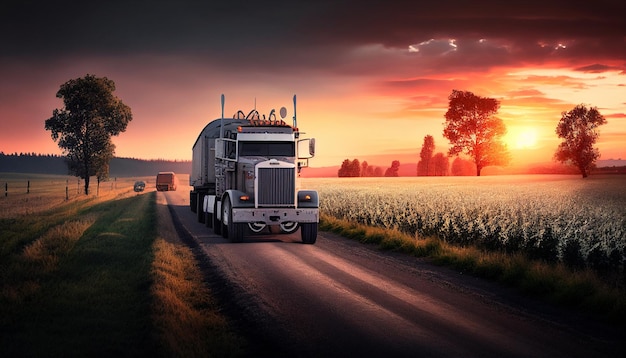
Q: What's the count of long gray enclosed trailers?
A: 1